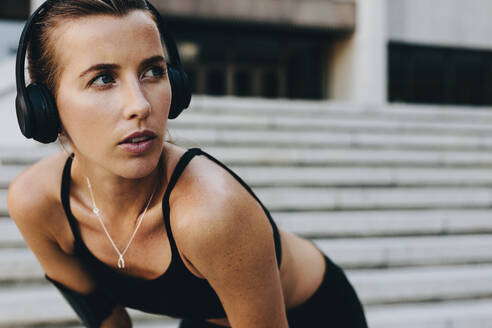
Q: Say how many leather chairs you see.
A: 0